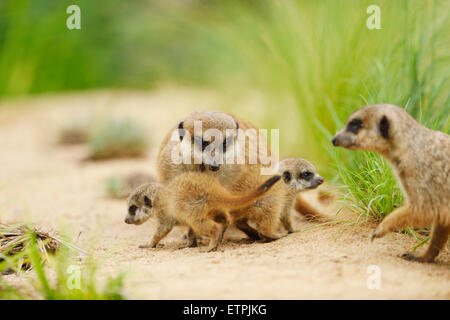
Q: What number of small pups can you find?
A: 2